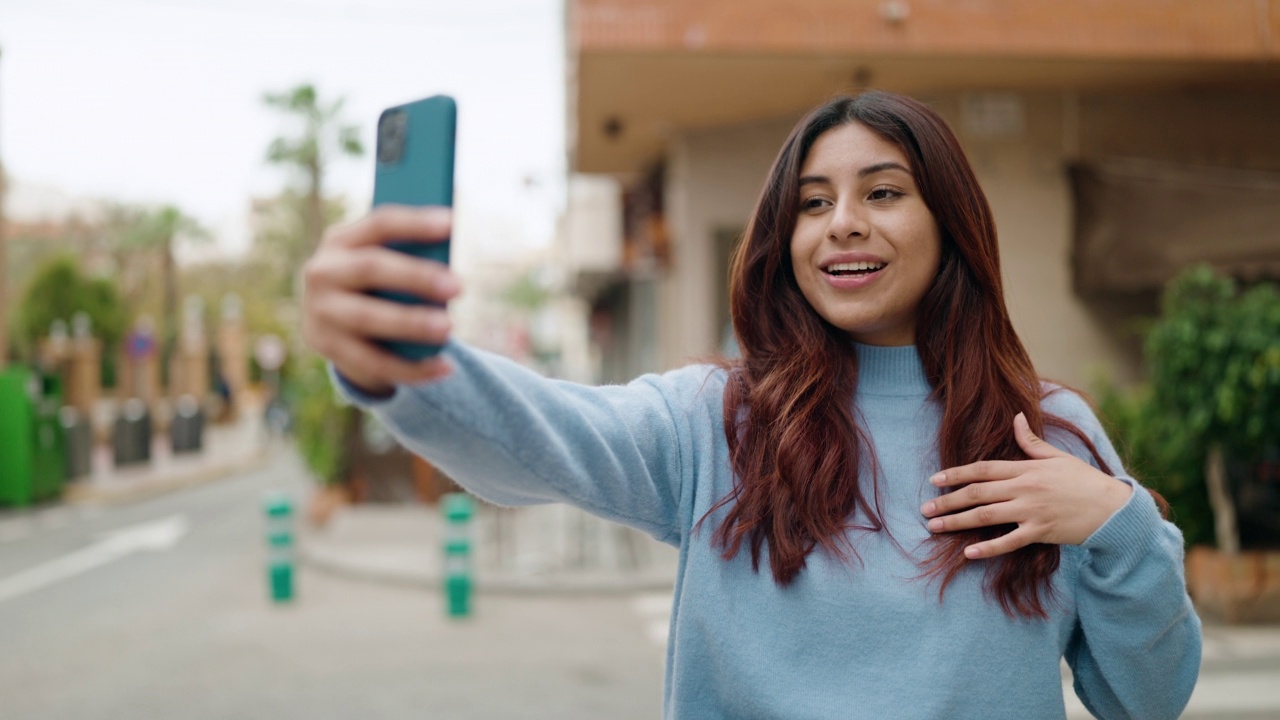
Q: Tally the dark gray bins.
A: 3